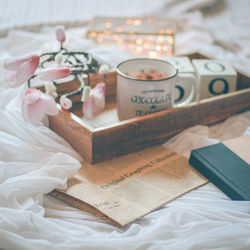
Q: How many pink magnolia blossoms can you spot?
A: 5